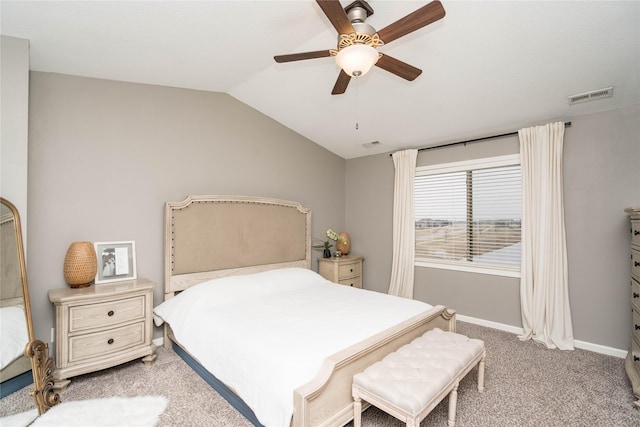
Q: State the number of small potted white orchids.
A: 1